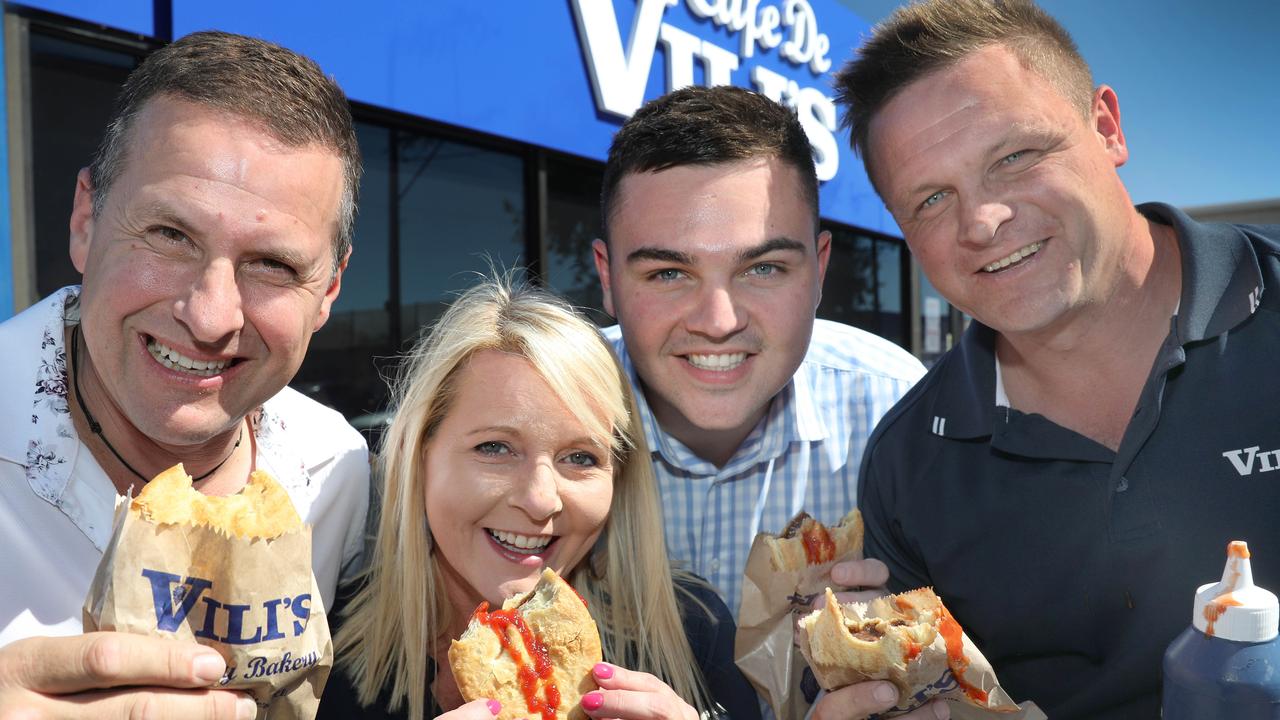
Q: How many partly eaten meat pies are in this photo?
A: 4